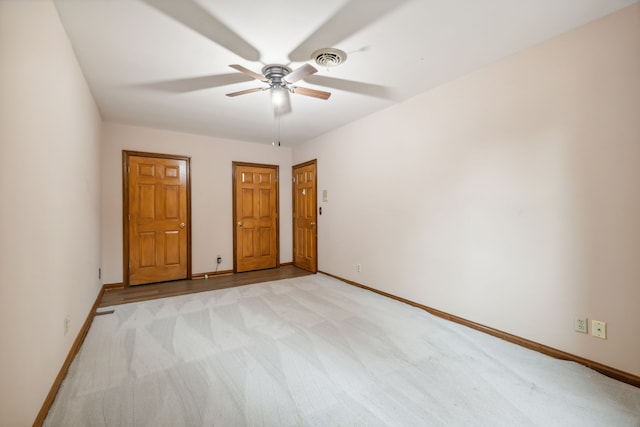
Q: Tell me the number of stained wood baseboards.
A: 5